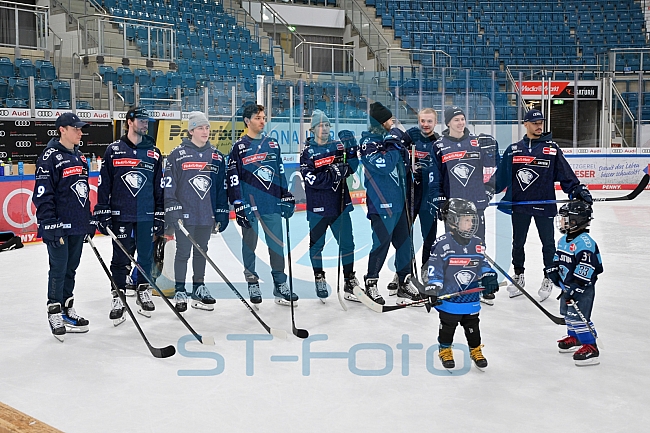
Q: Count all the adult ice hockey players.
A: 9